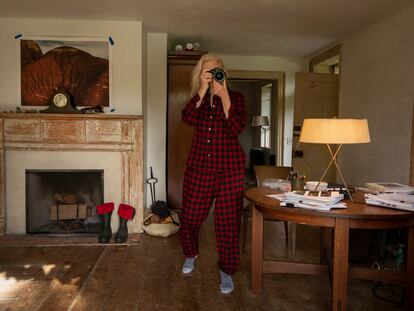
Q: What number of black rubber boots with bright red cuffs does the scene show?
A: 2